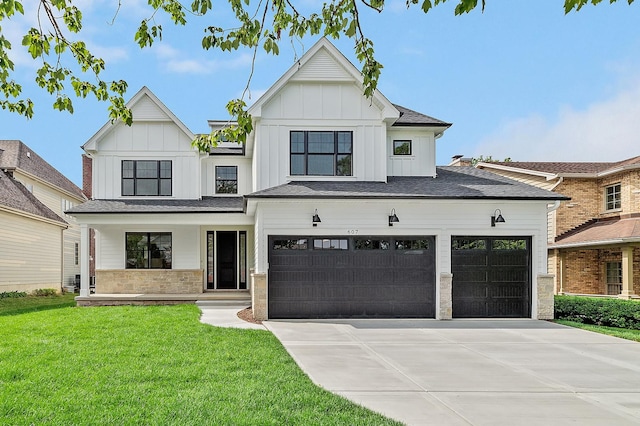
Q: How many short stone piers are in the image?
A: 3